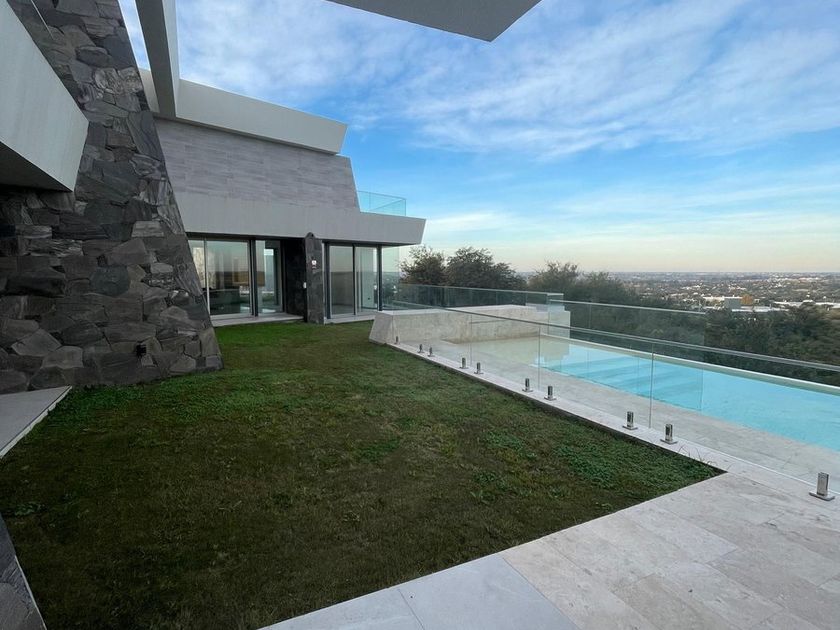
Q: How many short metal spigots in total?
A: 10